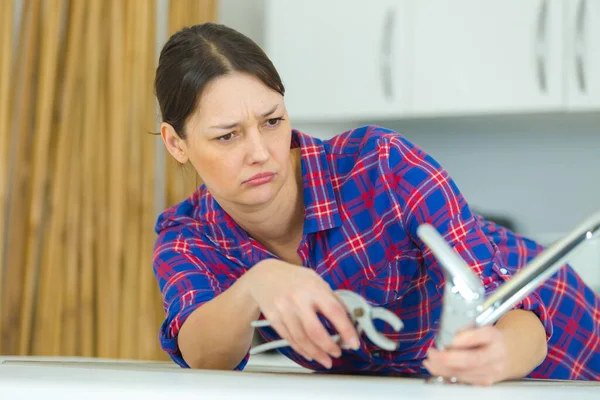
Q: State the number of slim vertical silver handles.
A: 3